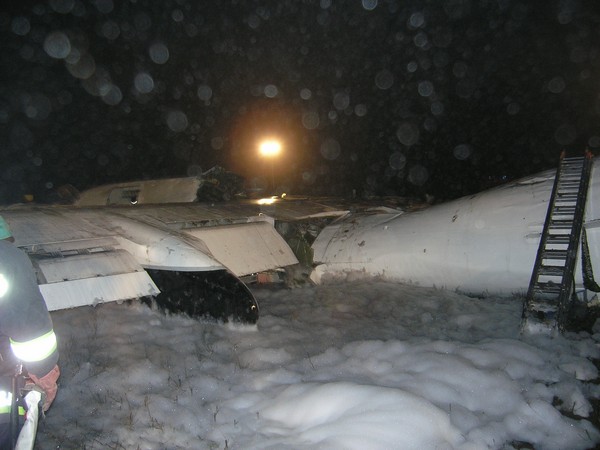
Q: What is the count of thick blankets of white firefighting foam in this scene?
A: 1